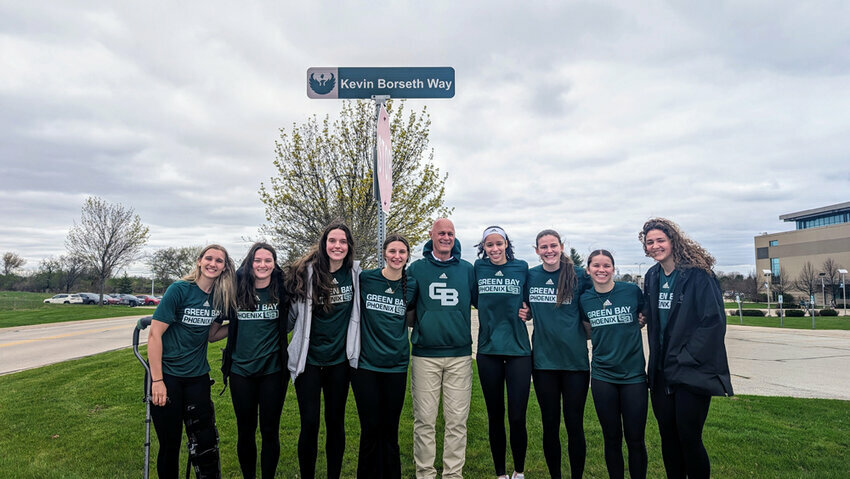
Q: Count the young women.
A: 8